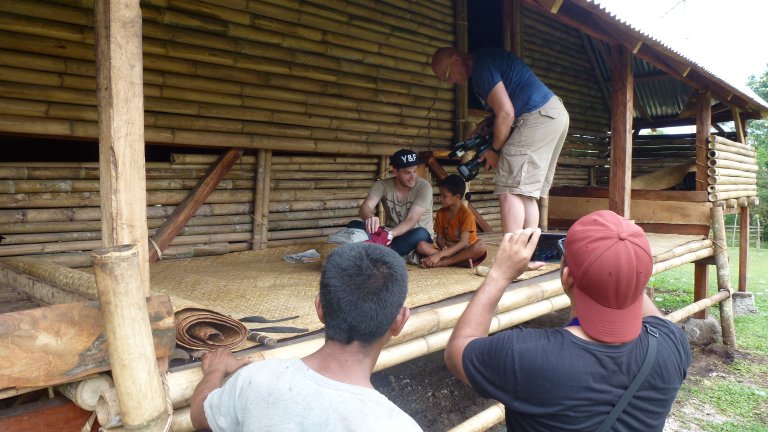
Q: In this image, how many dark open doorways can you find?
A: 1